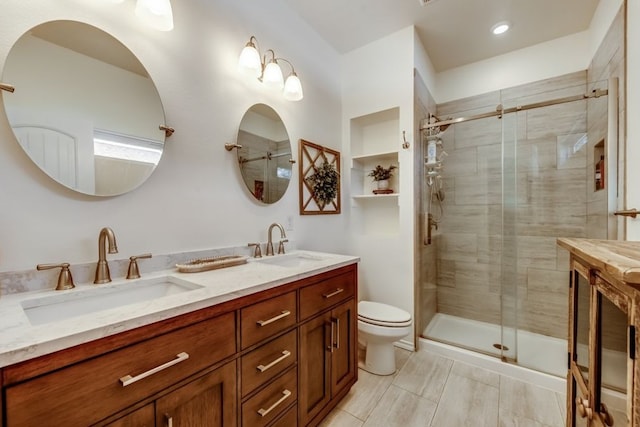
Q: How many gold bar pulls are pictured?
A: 8